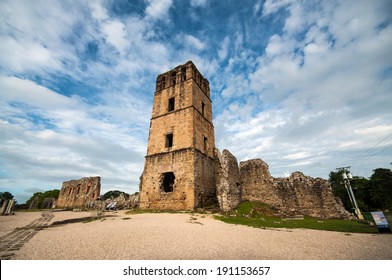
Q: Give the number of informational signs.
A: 1